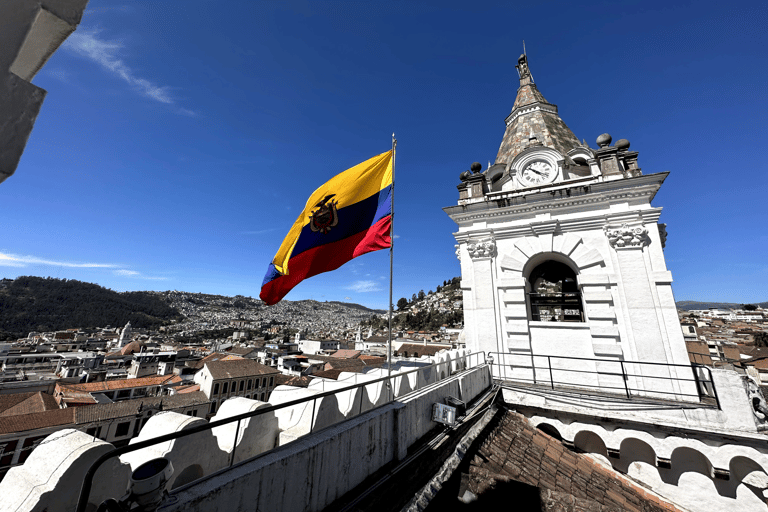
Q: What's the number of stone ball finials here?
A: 4